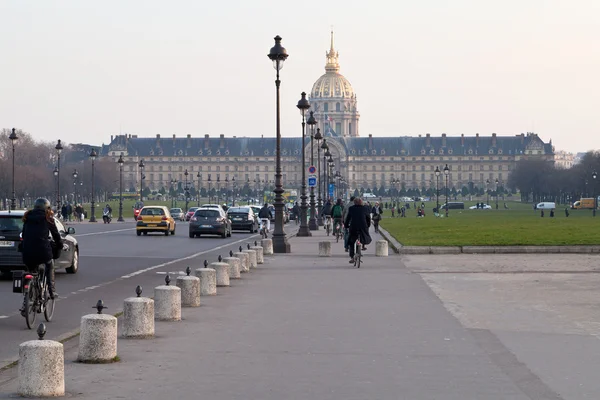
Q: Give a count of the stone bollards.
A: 14